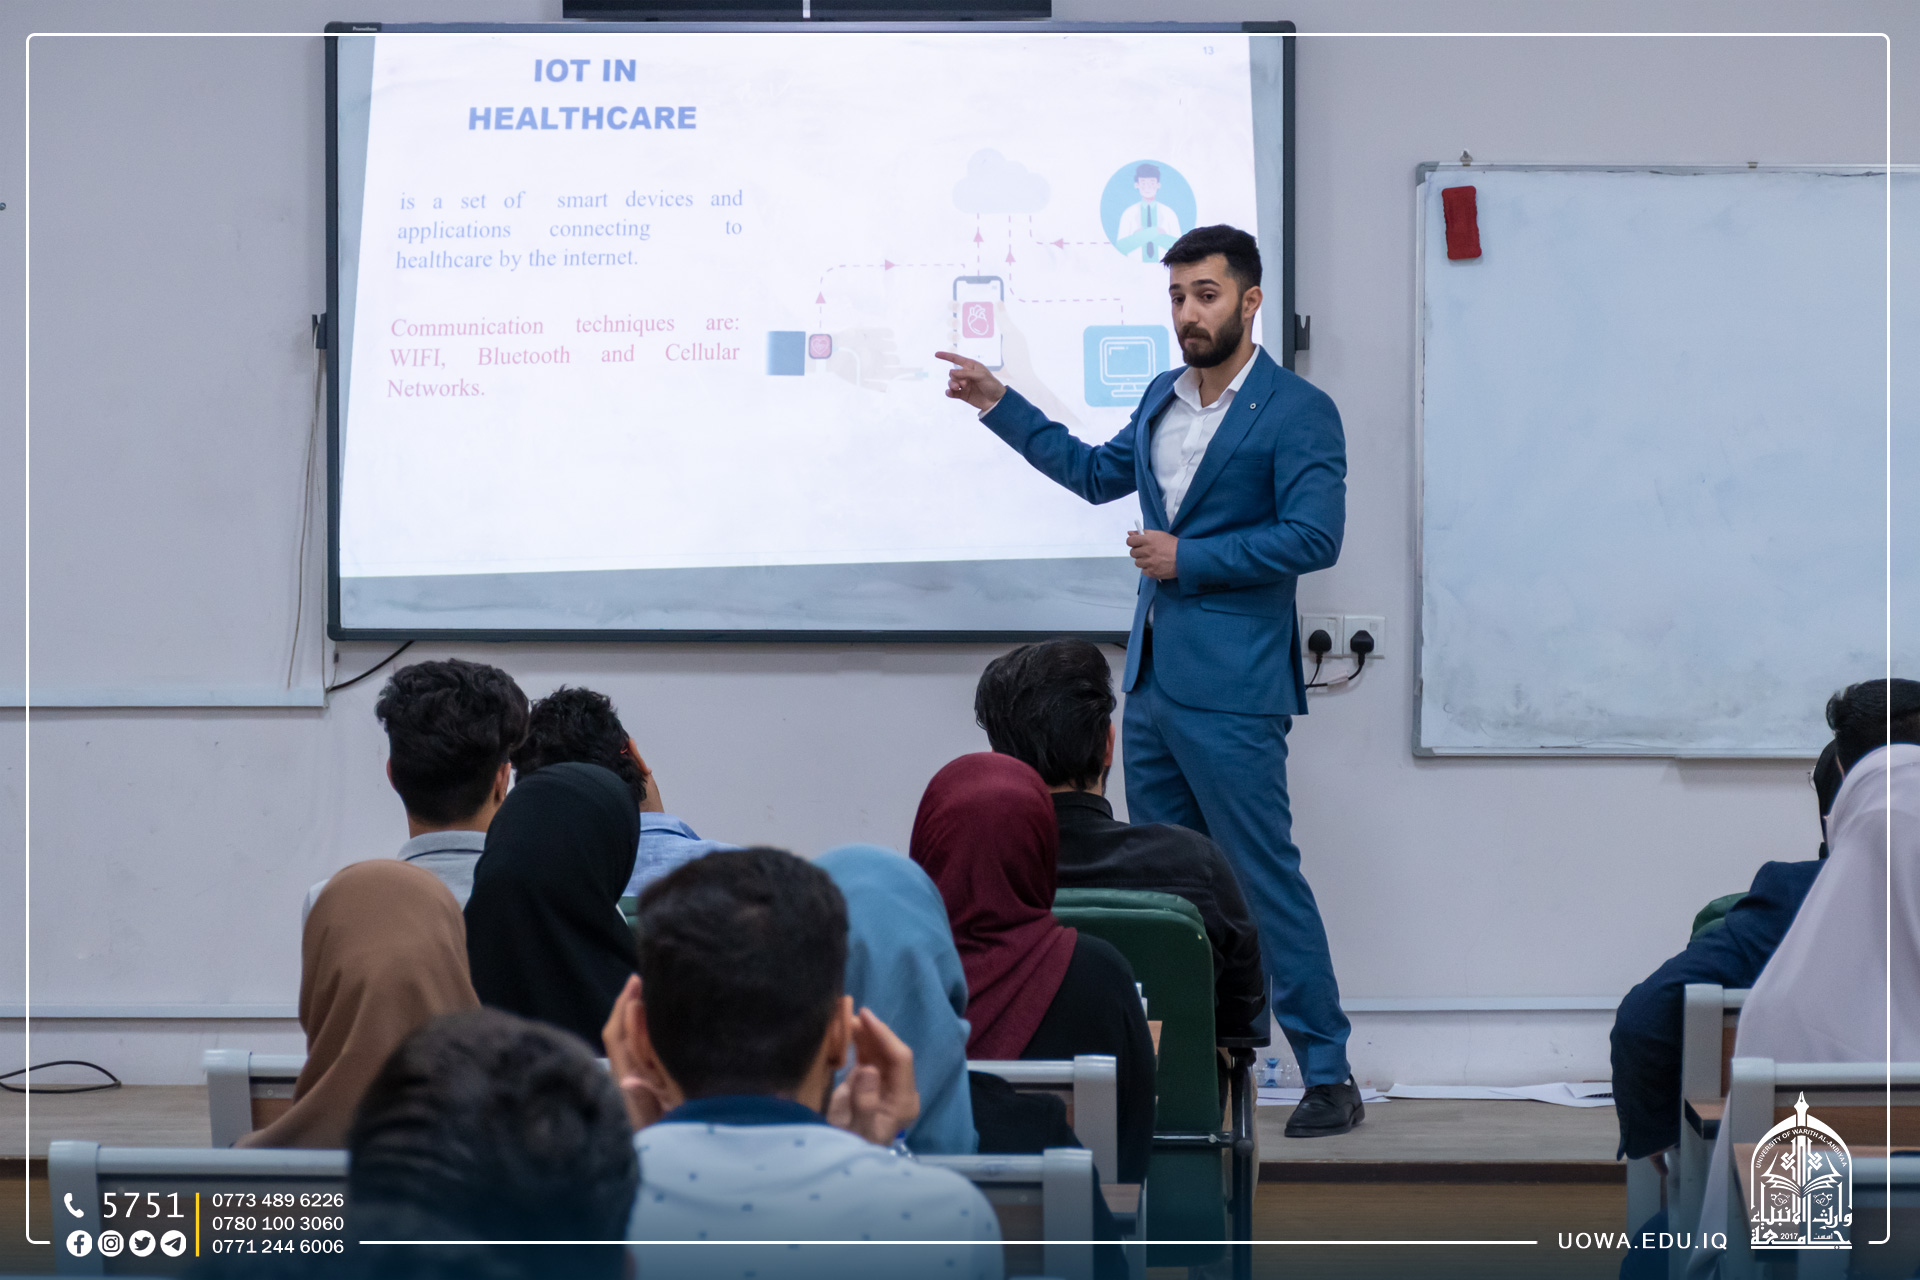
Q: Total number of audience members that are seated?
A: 12